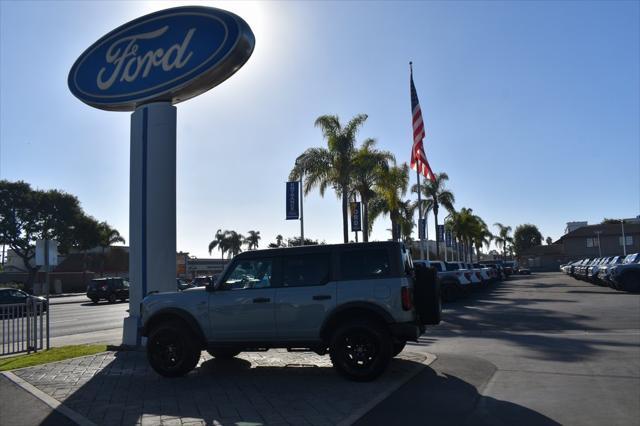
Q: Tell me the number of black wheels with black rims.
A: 2